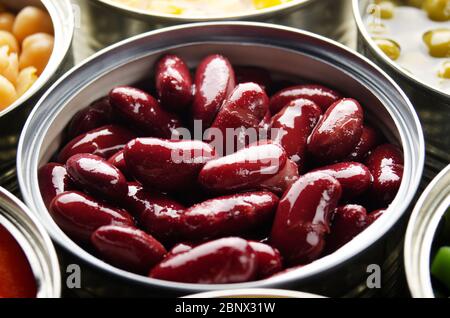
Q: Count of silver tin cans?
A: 7